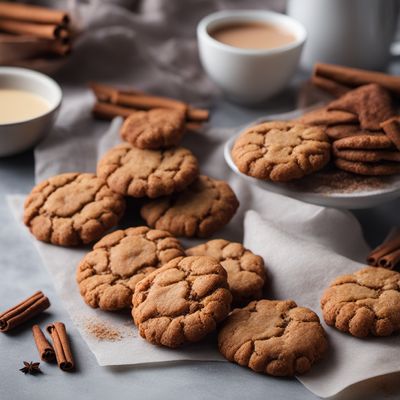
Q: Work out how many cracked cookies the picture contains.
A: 10